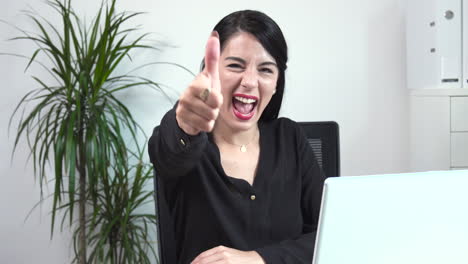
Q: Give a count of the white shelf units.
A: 1